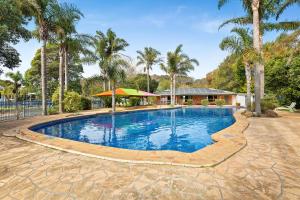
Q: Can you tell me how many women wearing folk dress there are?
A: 0